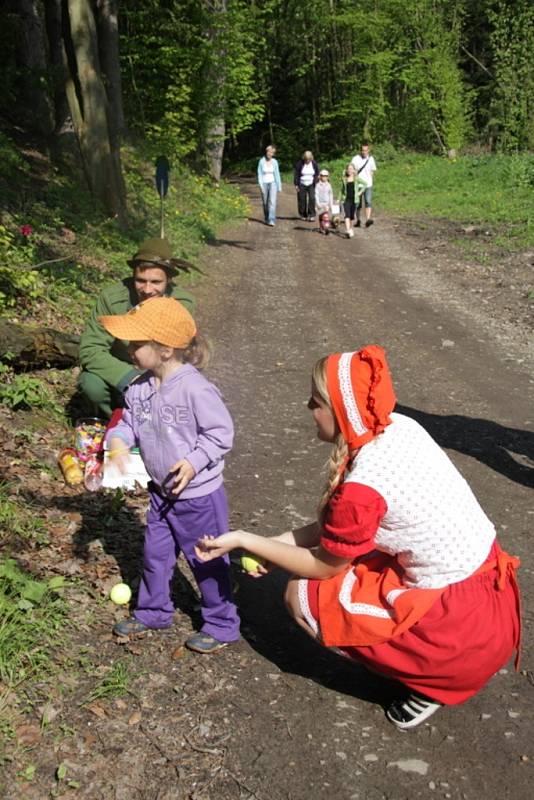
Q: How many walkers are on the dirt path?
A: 5